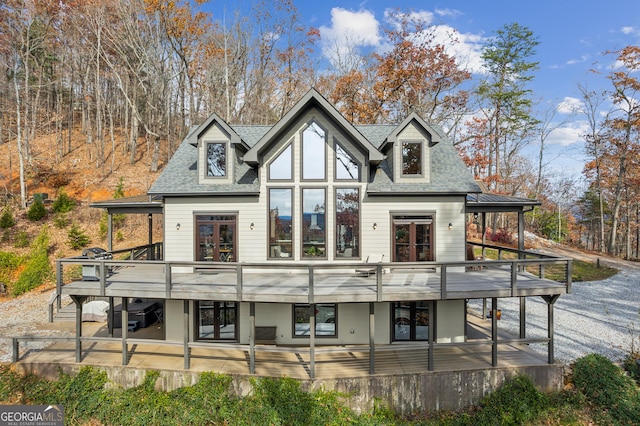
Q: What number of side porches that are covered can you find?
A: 2